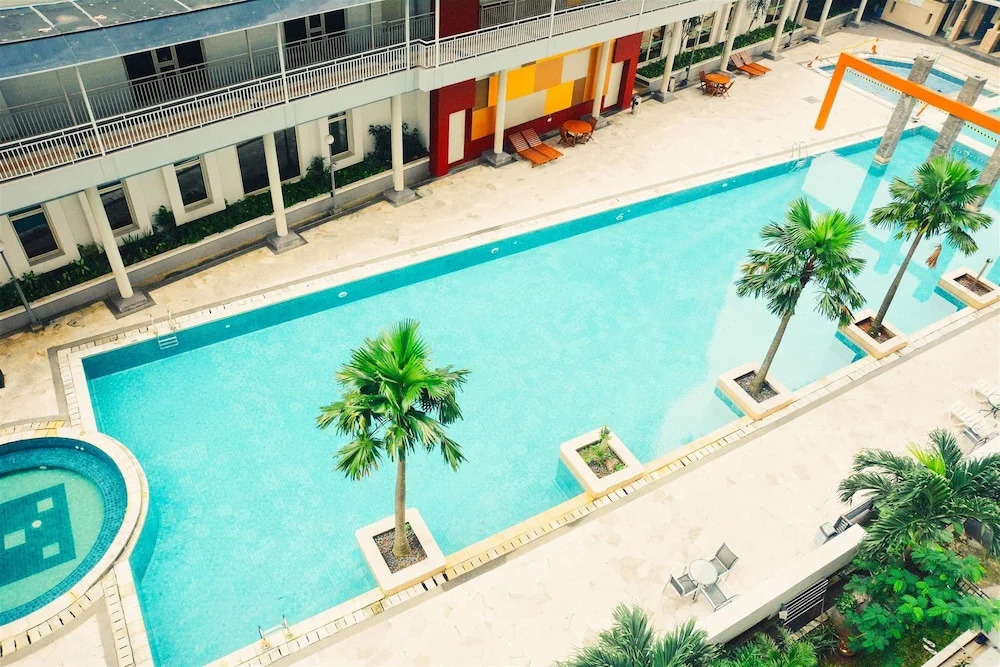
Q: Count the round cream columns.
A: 10